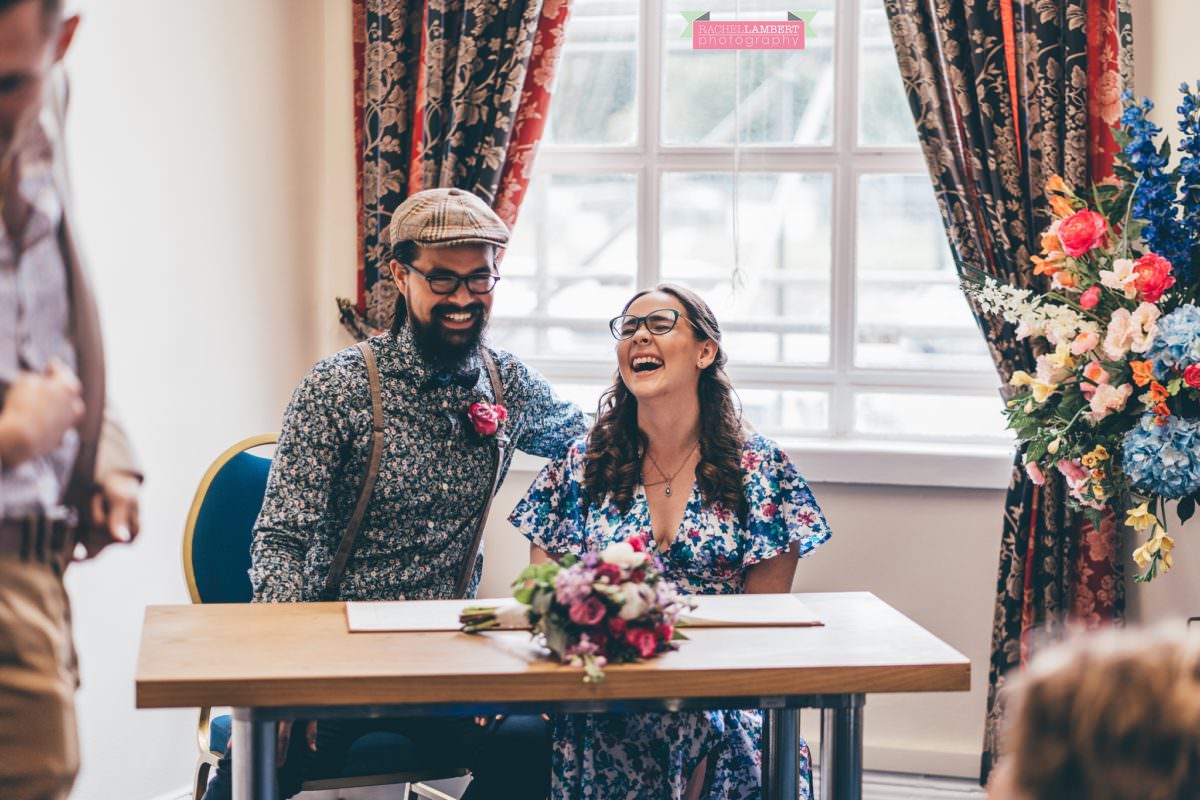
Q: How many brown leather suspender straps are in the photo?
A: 2